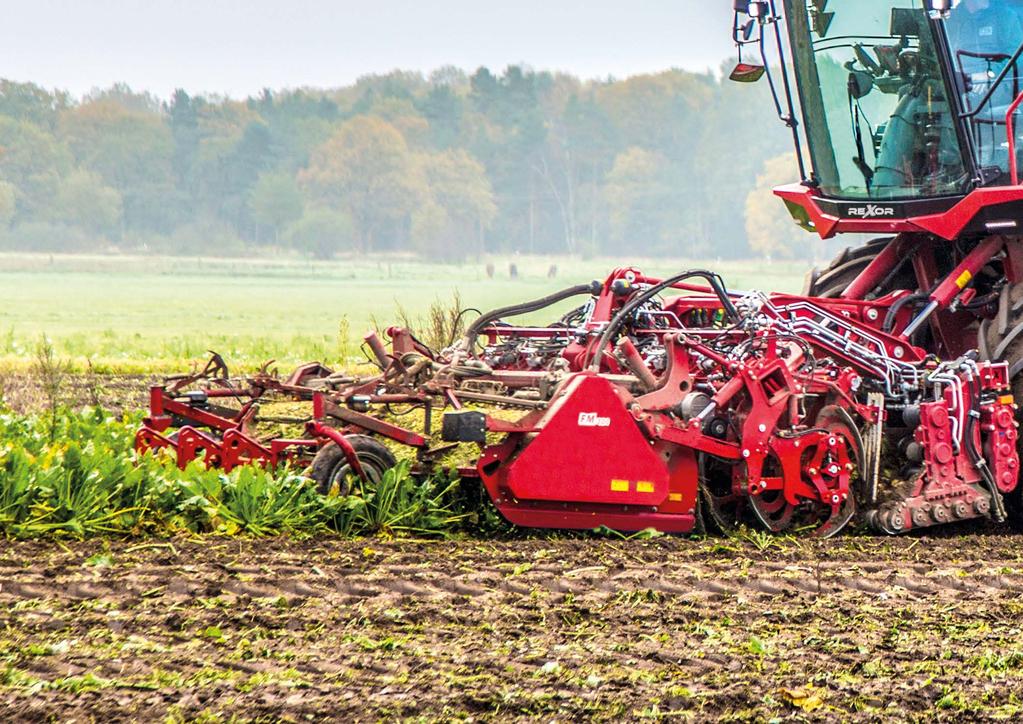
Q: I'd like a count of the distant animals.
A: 3